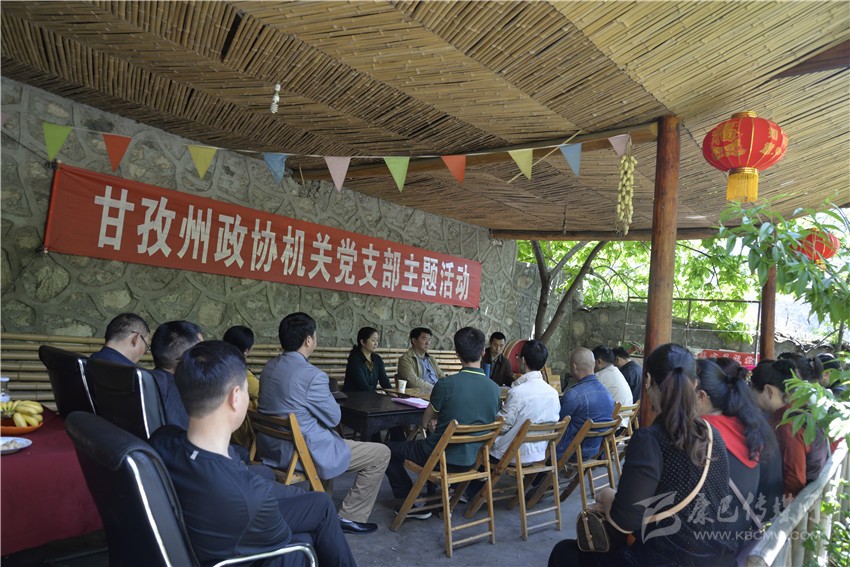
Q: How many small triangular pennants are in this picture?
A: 10